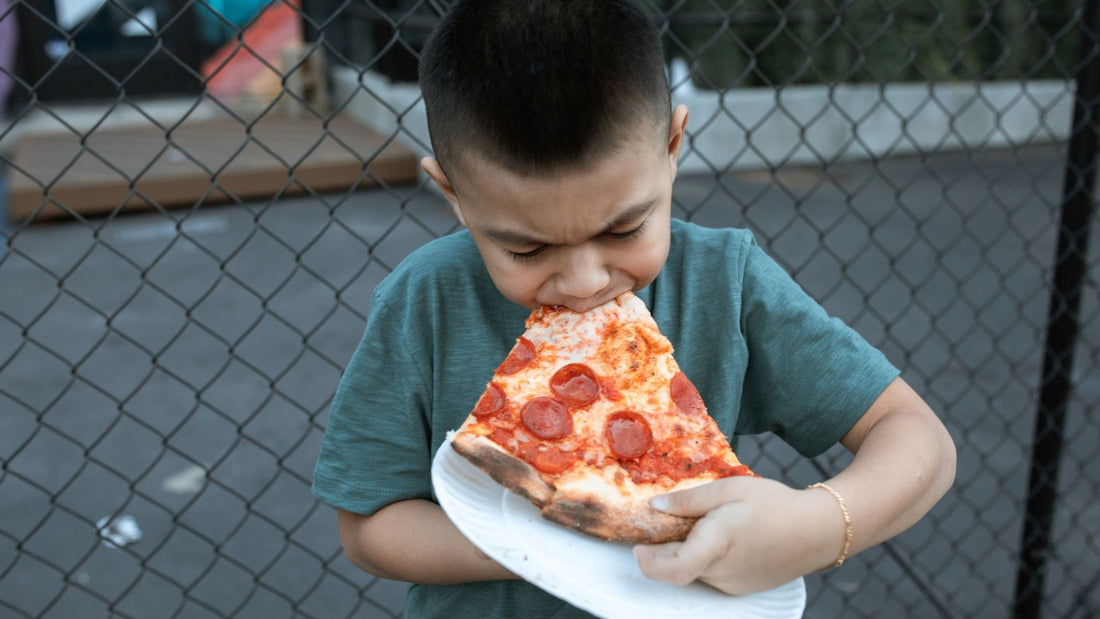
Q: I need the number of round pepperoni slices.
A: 3